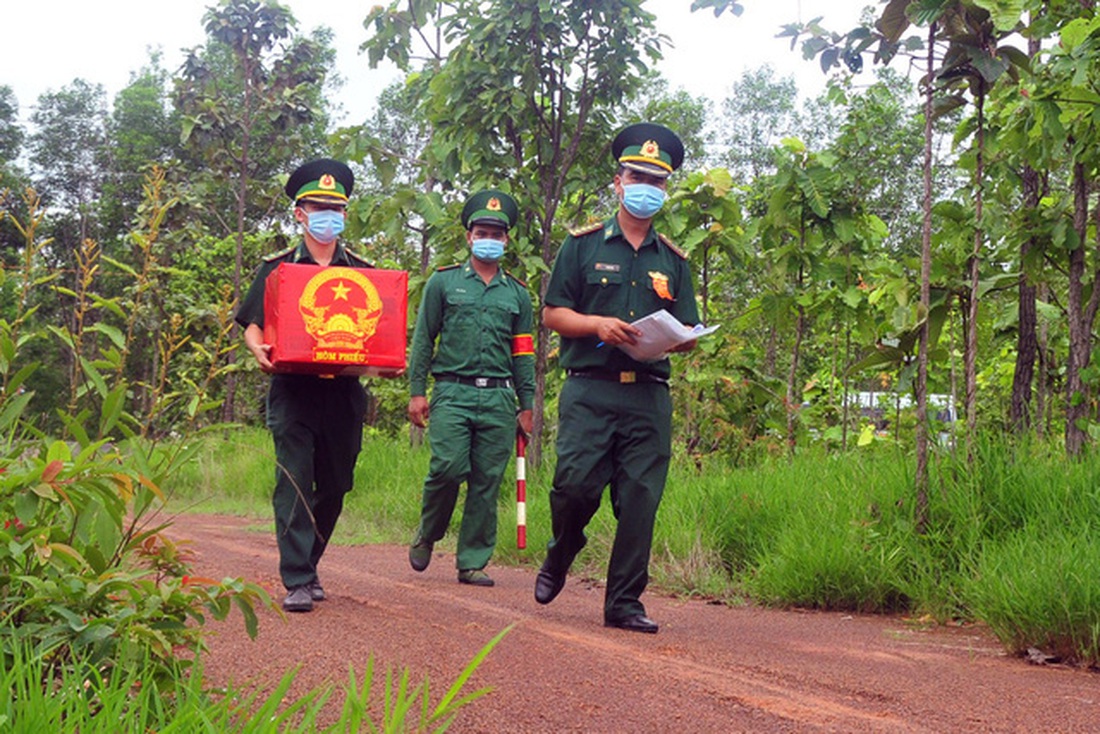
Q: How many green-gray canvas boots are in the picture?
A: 2